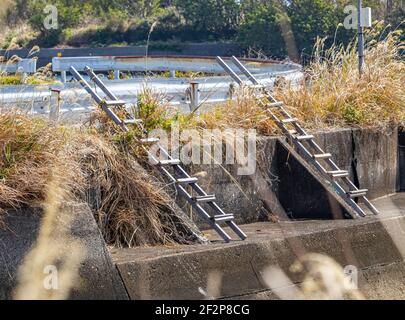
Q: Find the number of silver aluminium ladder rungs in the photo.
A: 14